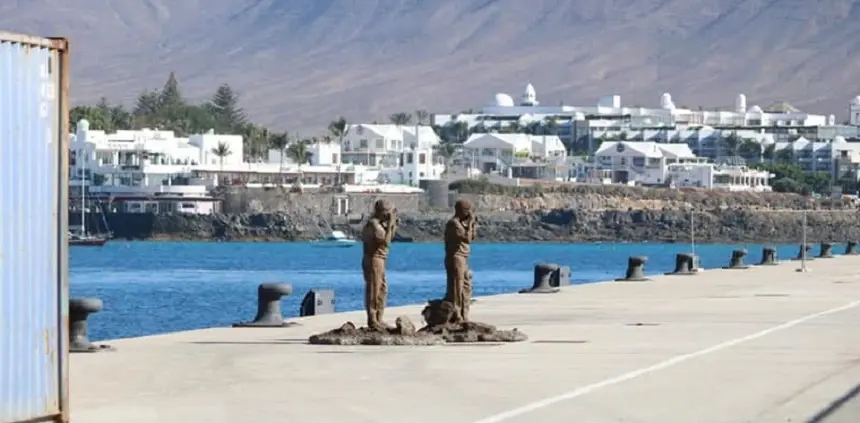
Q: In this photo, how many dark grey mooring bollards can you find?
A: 10